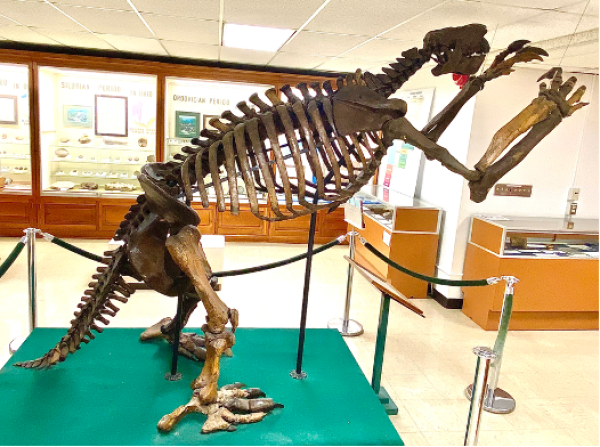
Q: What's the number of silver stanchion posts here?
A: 4